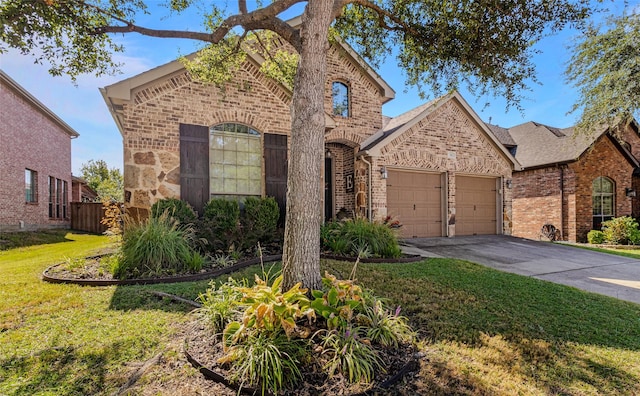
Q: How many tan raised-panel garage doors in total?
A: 2